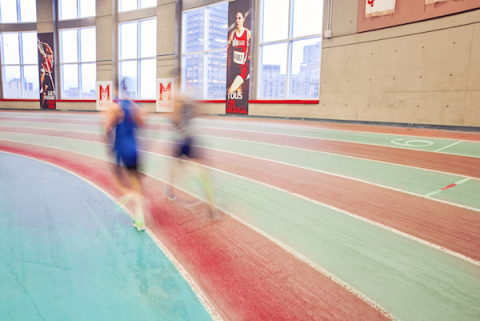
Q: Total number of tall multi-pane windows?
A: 5